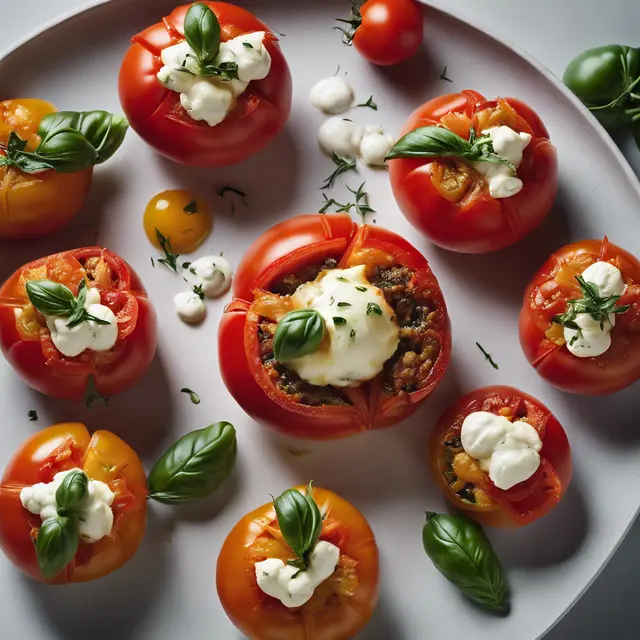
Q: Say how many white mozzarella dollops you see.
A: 13